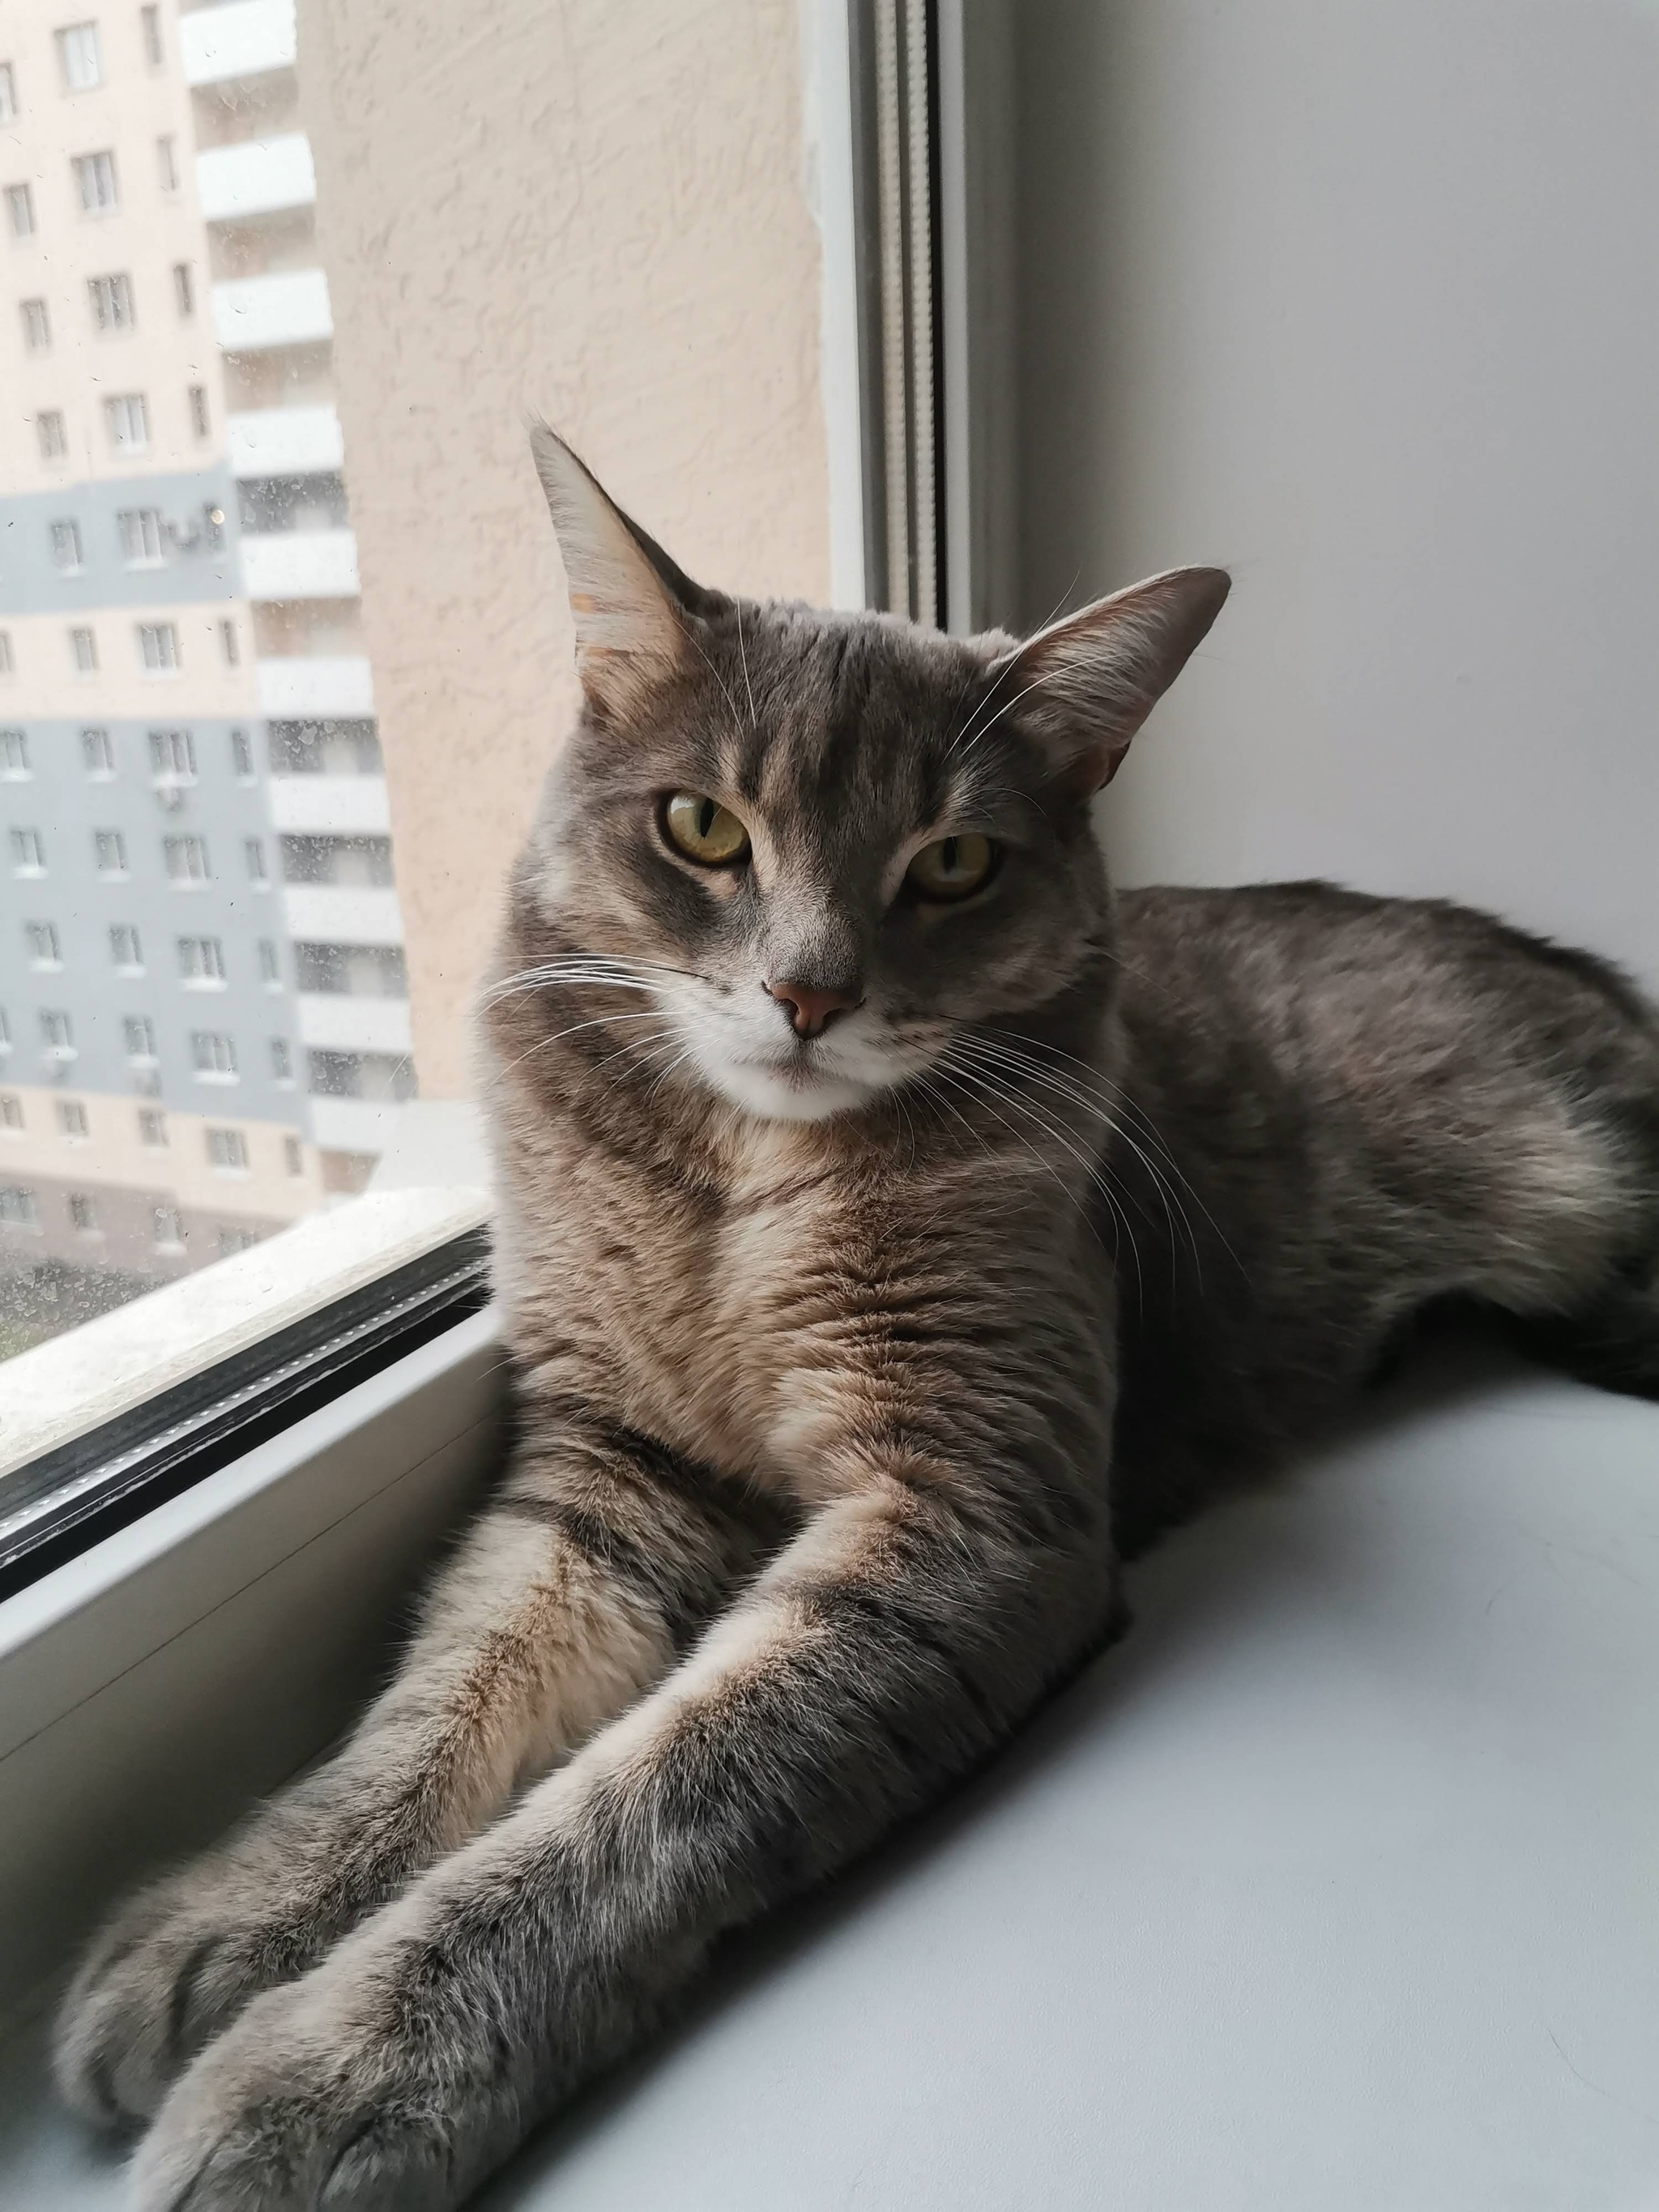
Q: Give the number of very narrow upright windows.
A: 11